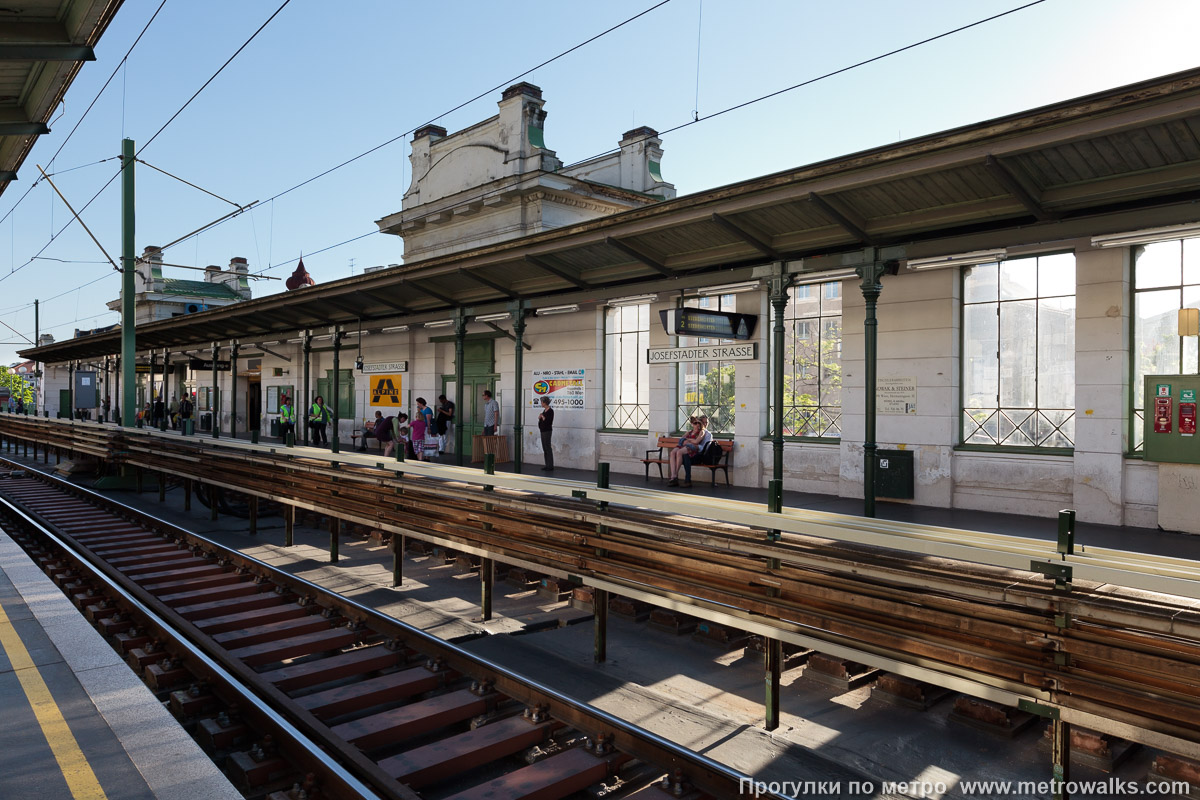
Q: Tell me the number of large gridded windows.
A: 5